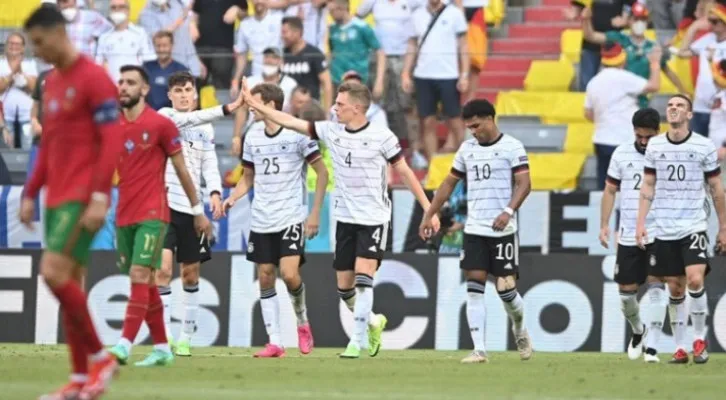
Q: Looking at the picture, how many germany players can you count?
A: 6